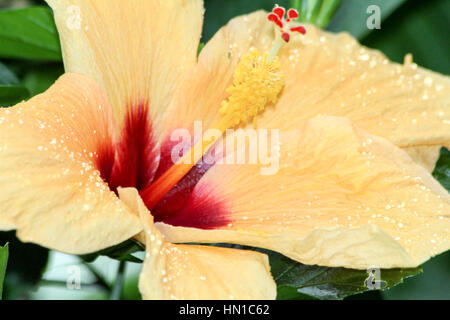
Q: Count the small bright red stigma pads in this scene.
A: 5